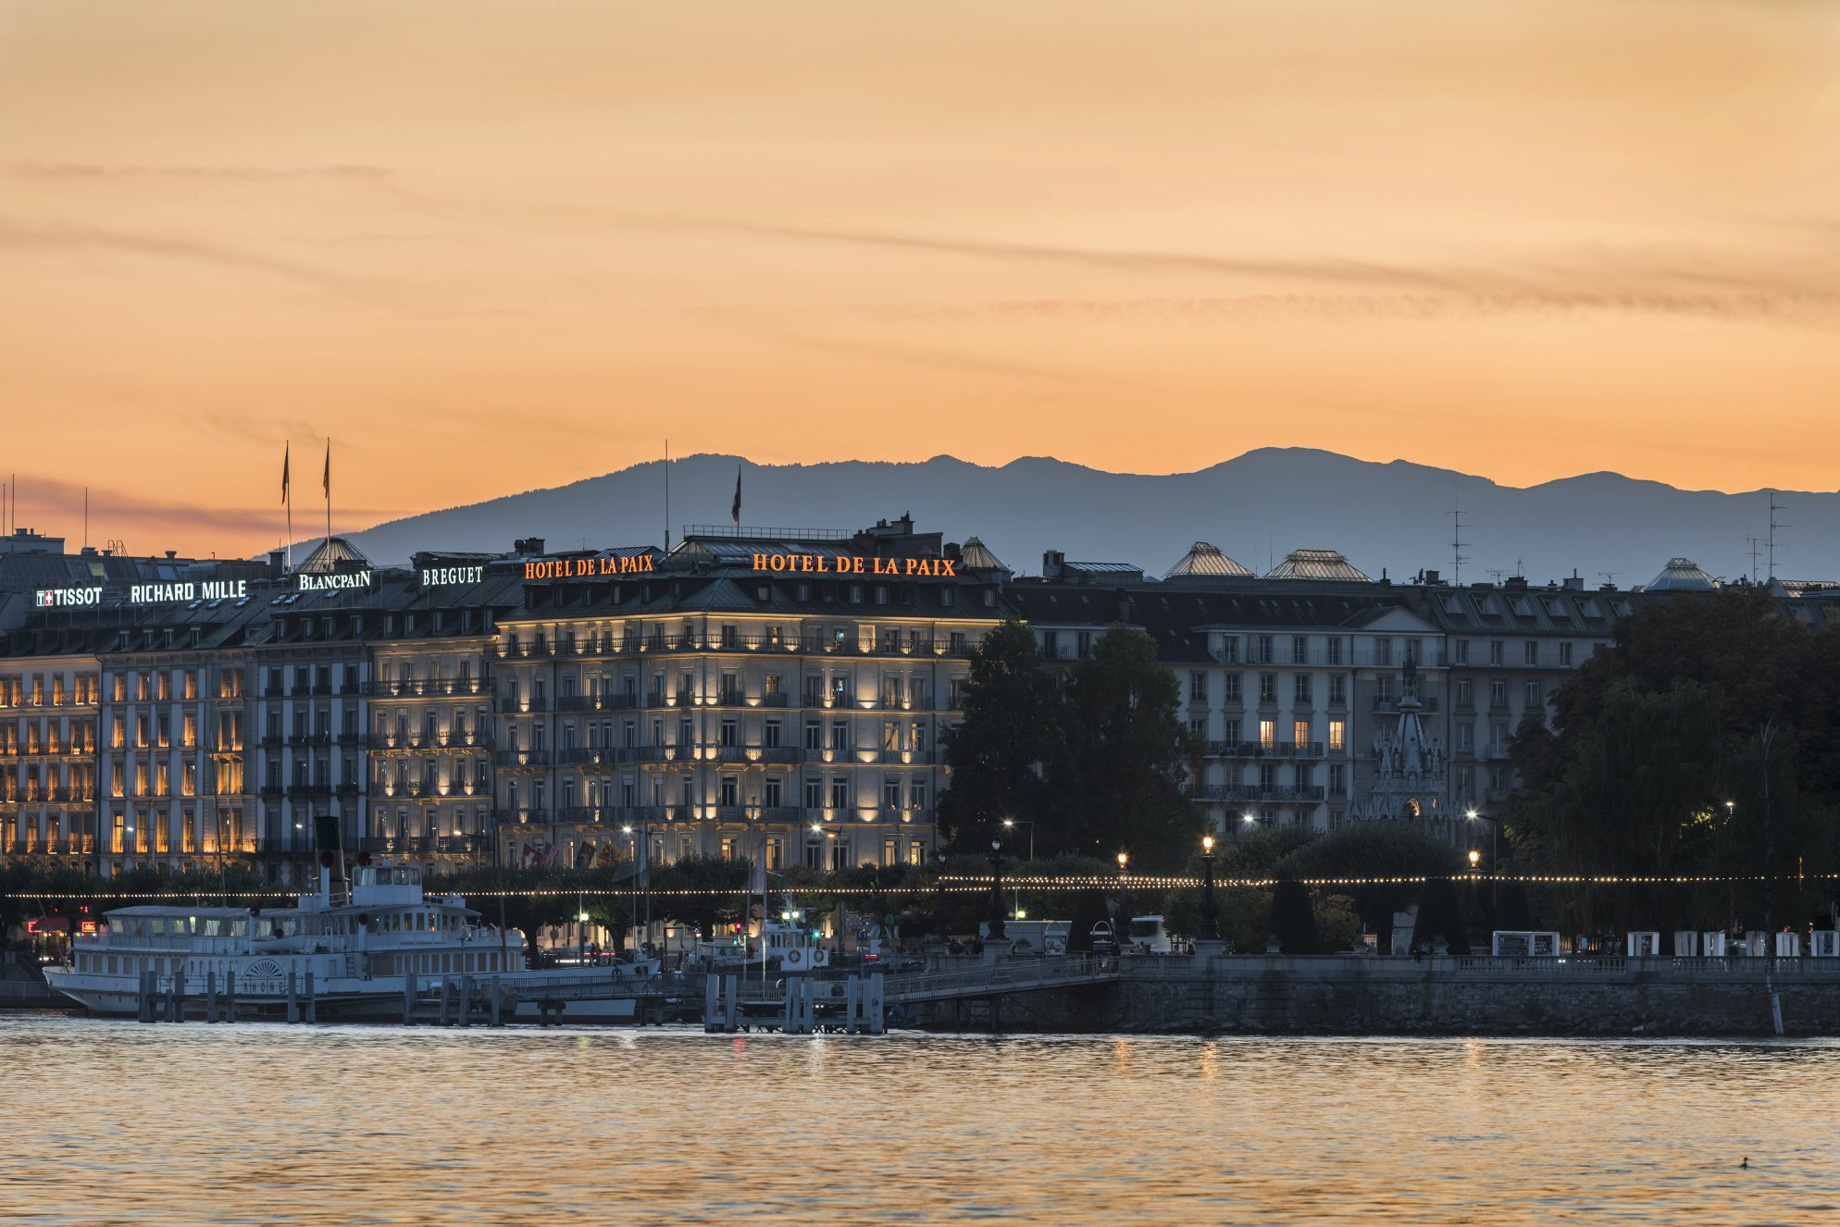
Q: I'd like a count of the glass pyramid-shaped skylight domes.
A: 5